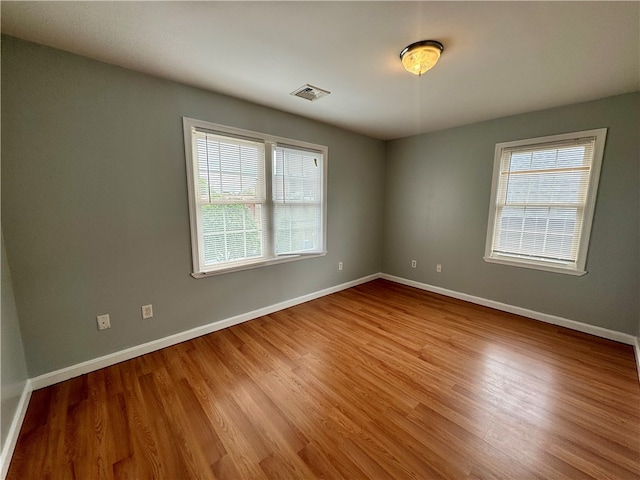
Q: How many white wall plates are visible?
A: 5